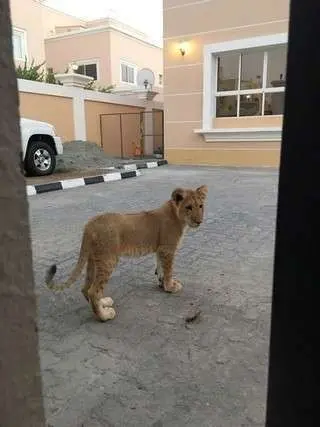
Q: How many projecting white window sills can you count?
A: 1